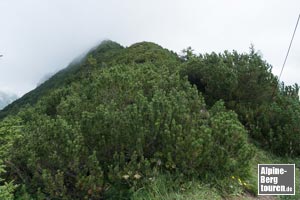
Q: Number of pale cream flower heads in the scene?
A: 2